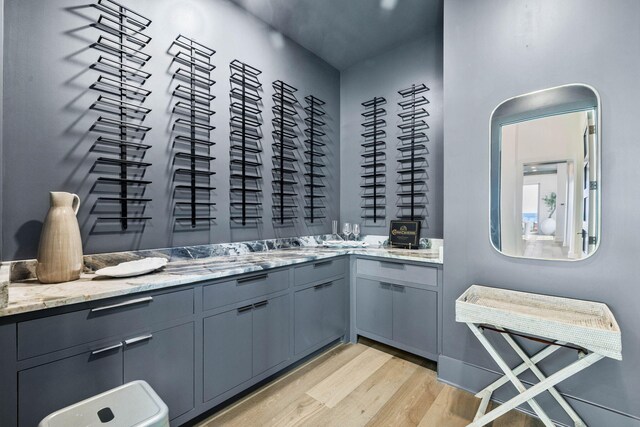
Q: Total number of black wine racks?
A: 7